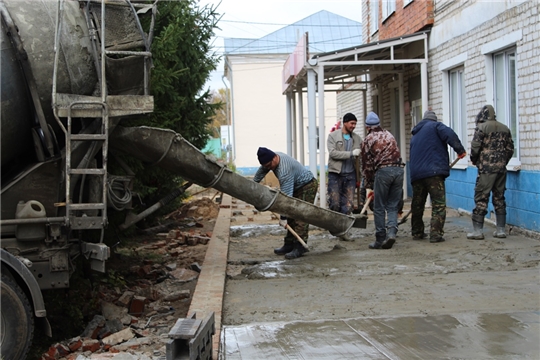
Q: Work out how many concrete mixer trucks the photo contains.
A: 1